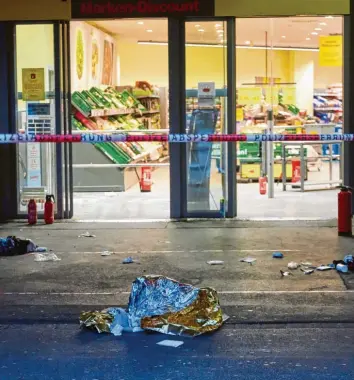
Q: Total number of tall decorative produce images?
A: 3